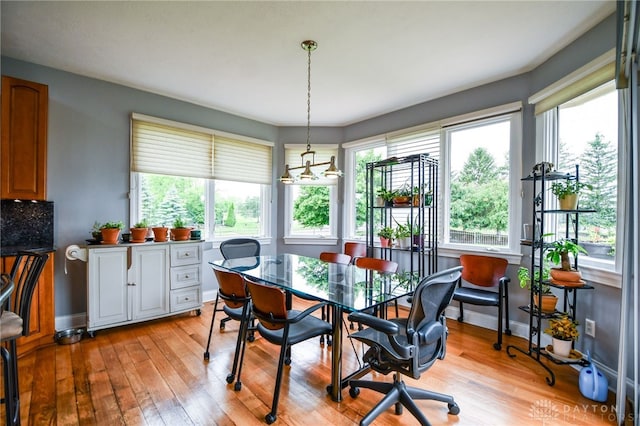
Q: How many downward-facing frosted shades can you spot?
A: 3